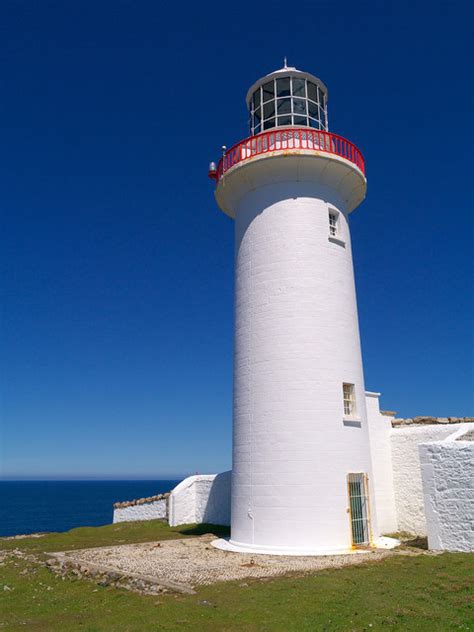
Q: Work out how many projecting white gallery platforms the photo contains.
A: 1